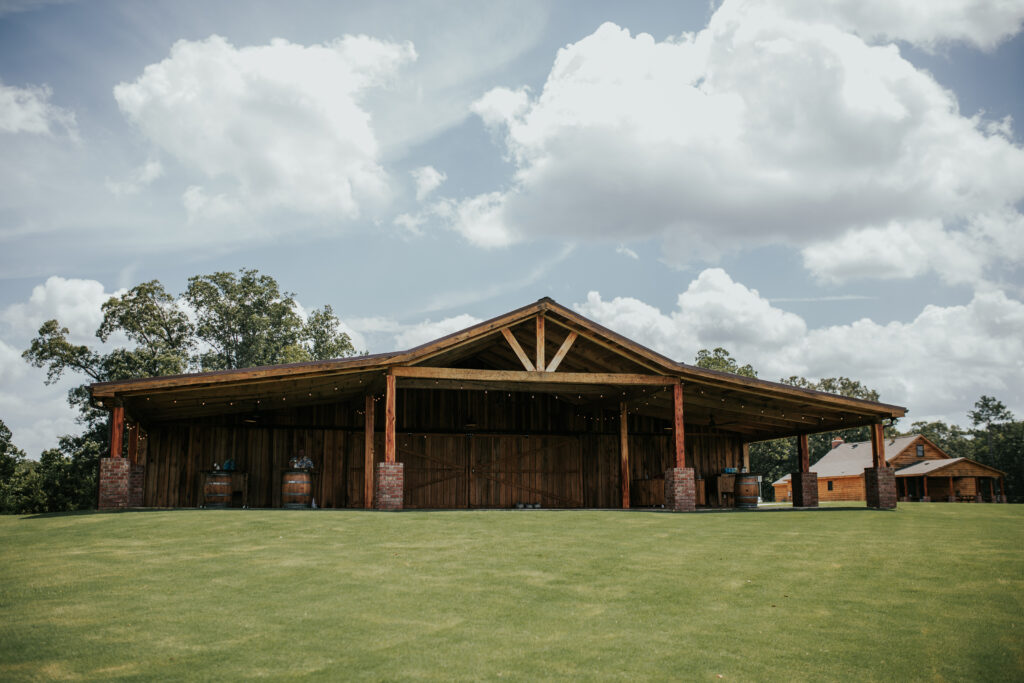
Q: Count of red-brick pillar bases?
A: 6